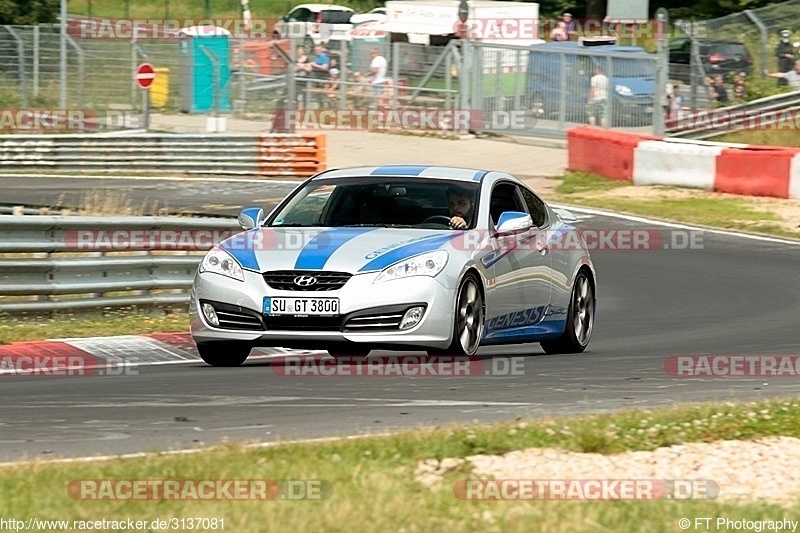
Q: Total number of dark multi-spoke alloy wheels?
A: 2